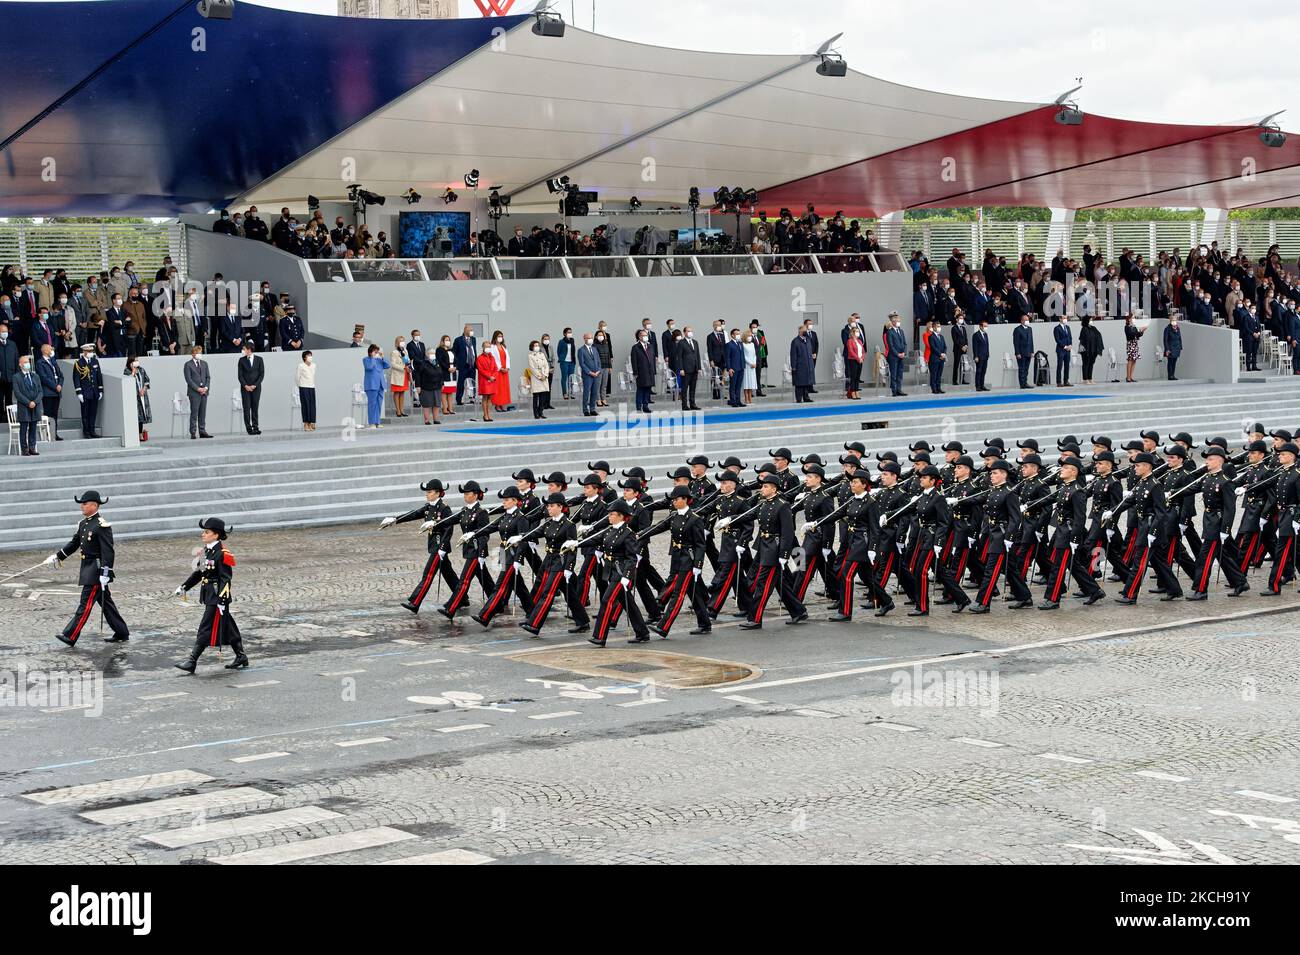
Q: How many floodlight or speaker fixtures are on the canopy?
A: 5